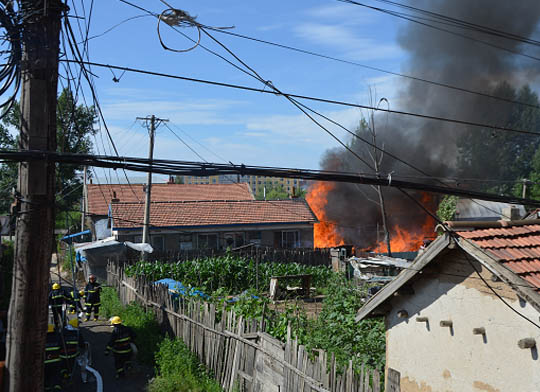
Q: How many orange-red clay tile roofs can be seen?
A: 3